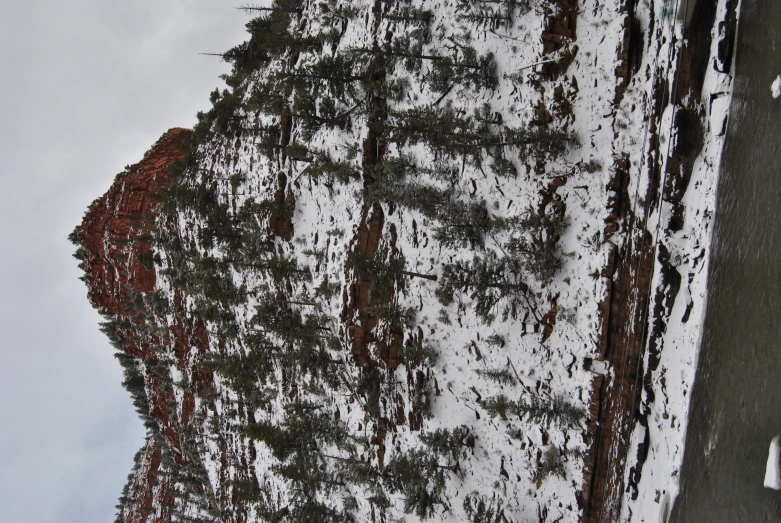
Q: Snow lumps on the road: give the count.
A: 2